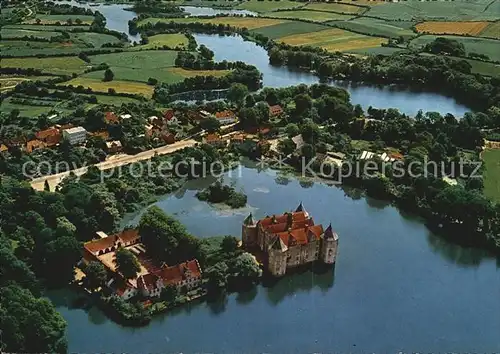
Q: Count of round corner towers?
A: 4